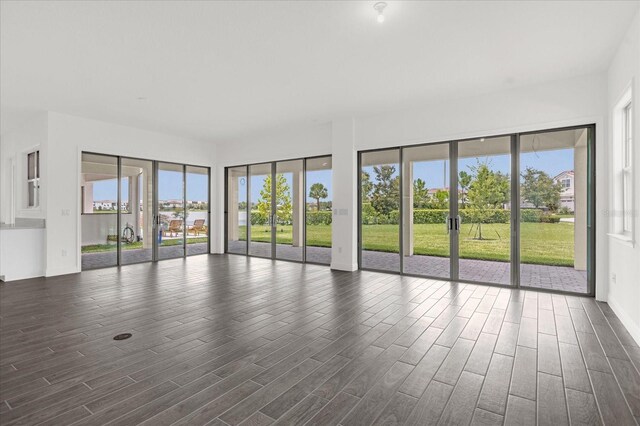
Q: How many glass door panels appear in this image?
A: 12